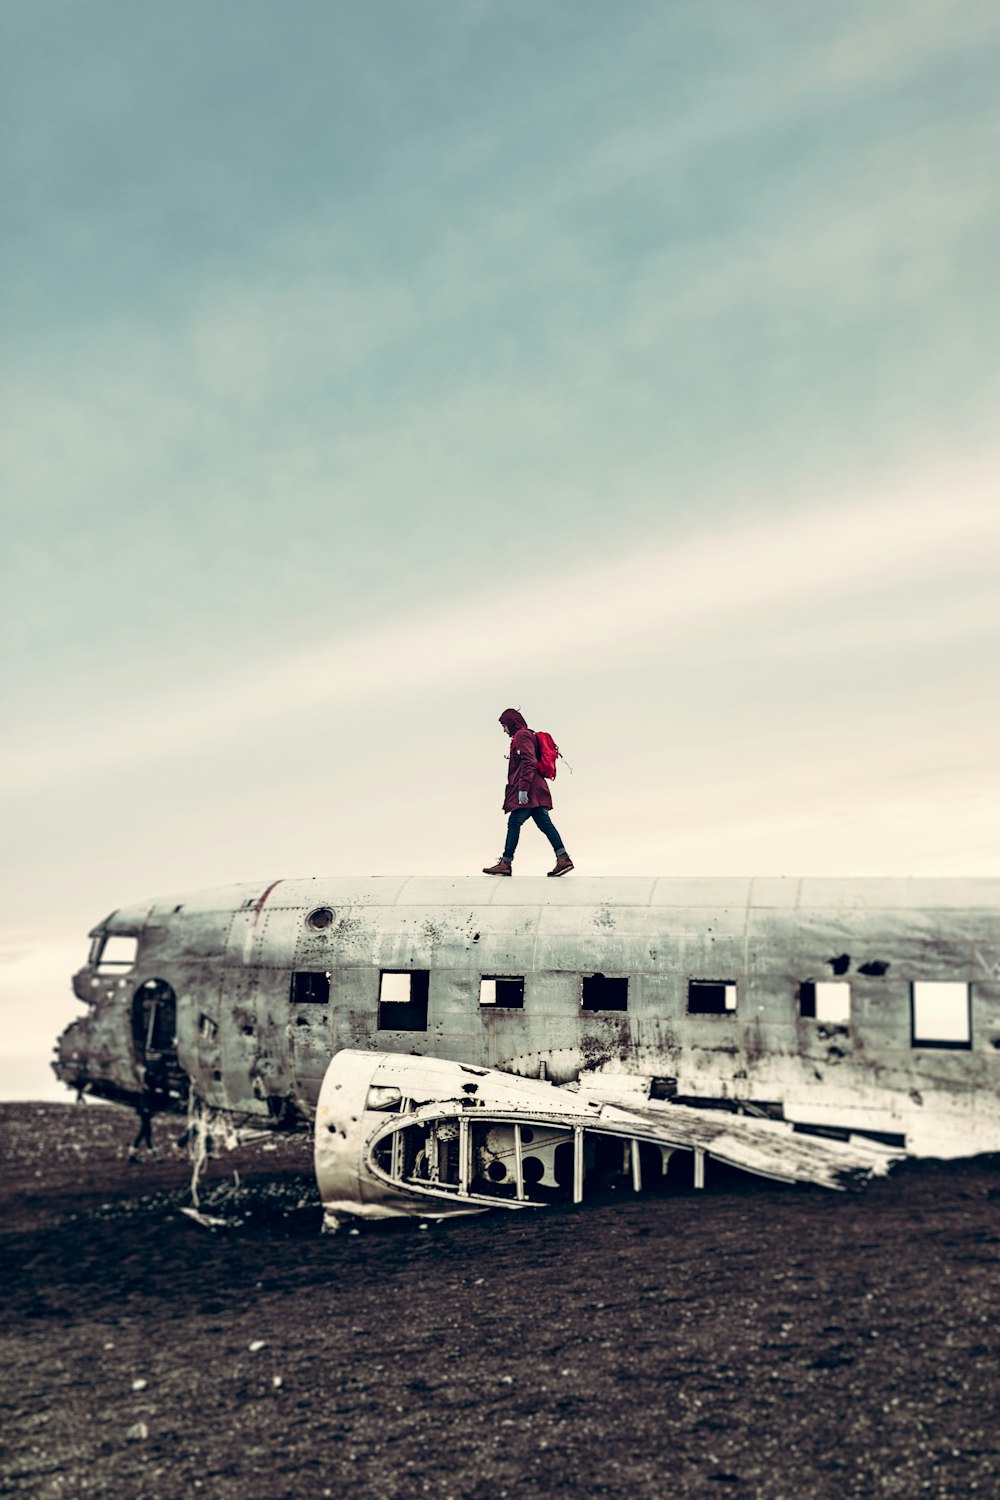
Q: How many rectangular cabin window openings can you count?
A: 7